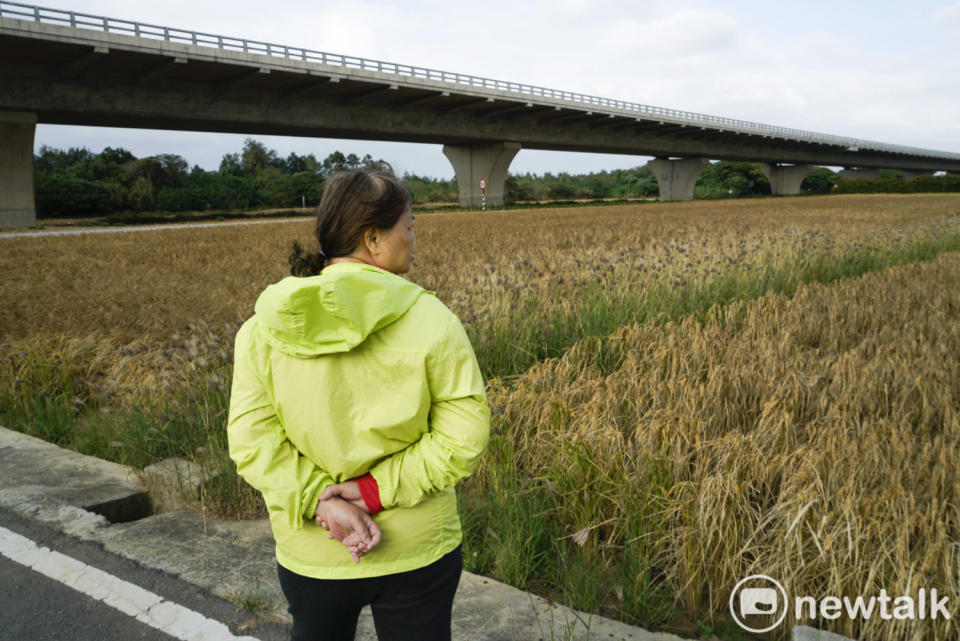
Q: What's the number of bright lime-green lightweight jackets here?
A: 1